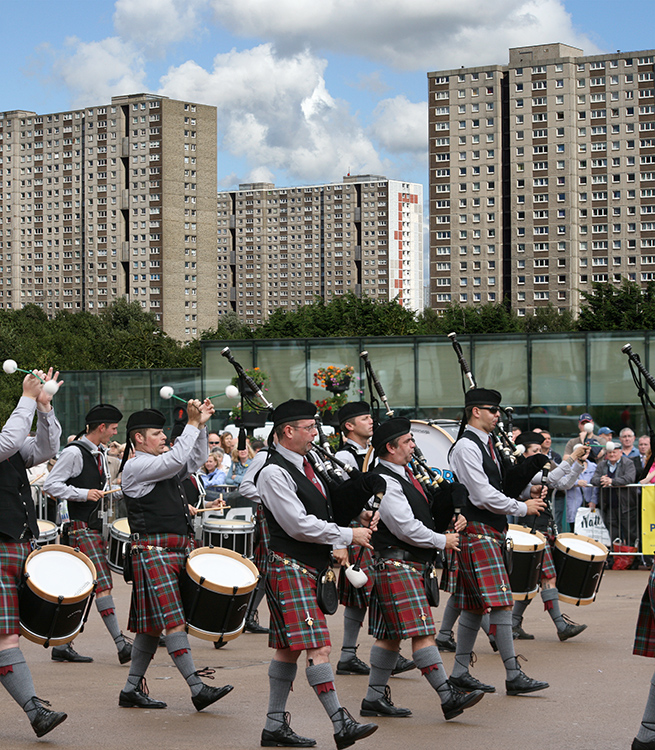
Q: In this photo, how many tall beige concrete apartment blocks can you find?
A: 3